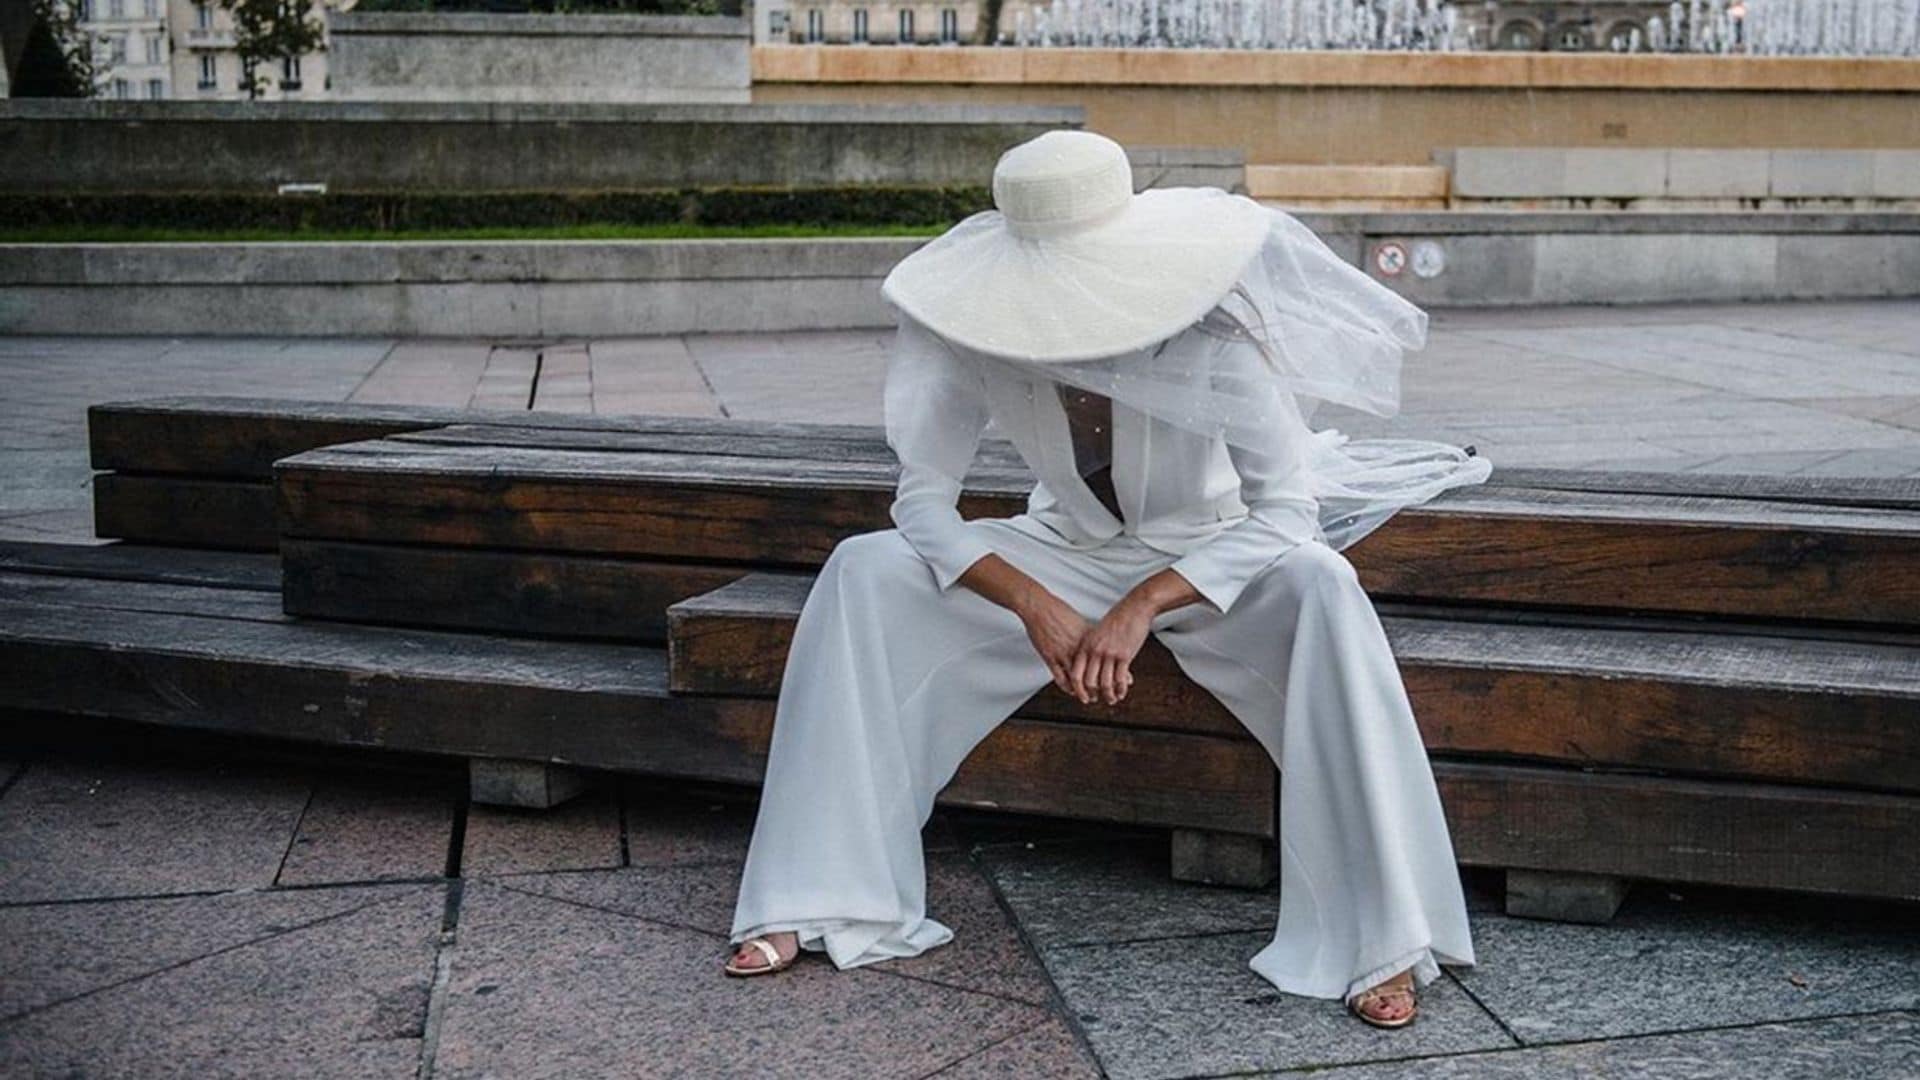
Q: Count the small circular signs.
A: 2